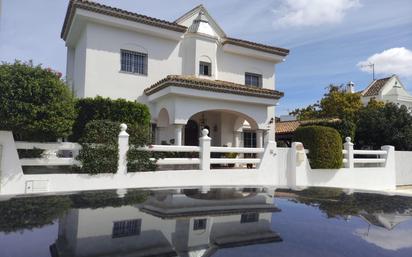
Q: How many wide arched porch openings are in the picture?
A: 1